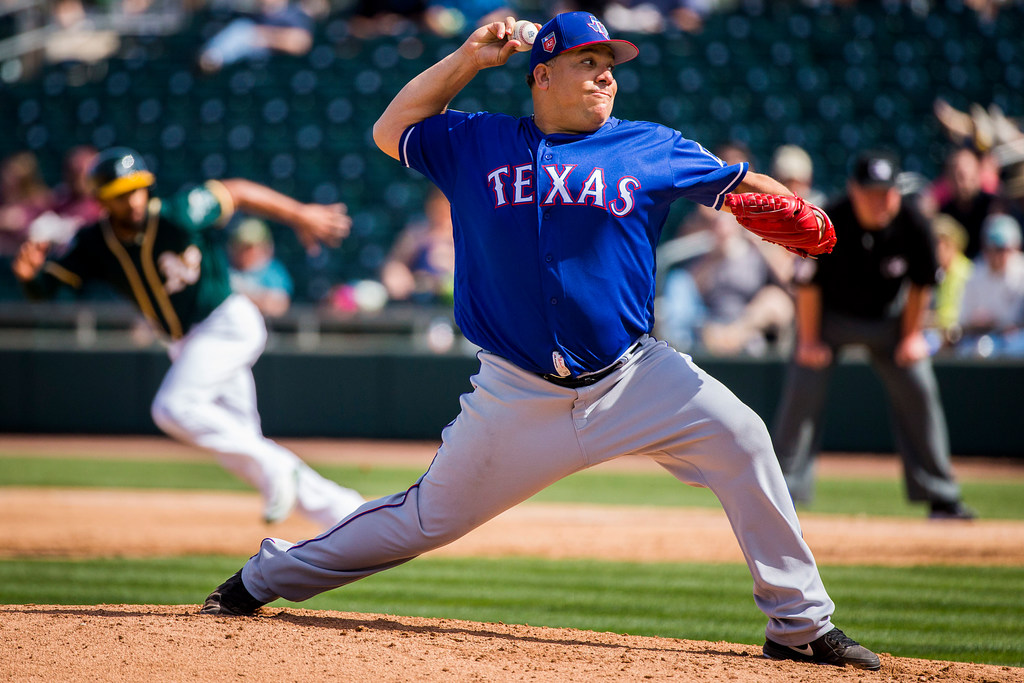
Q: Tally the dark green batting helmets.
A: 1